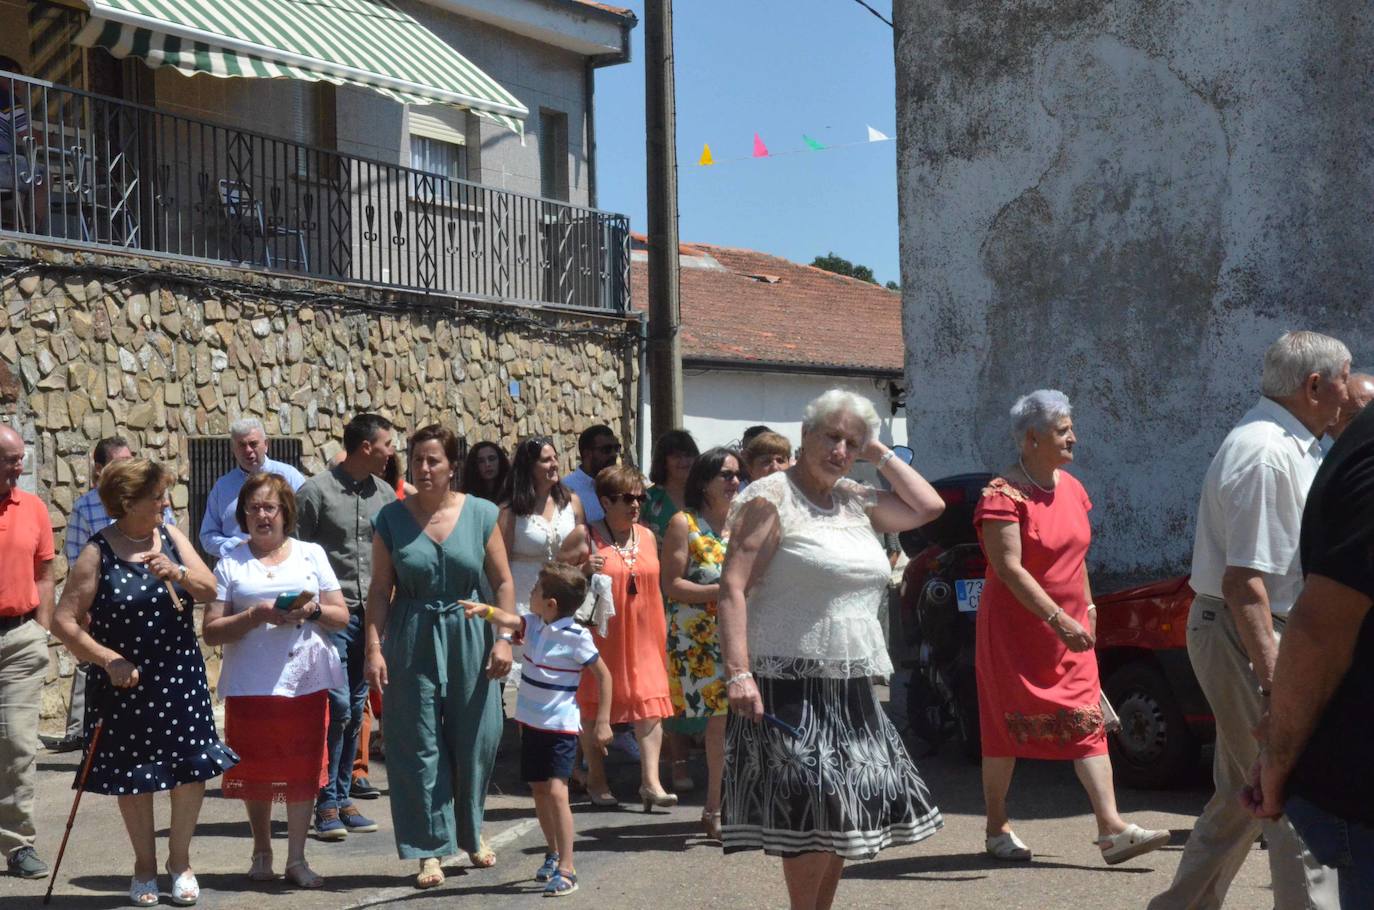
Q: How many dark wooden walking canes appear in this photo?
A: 1